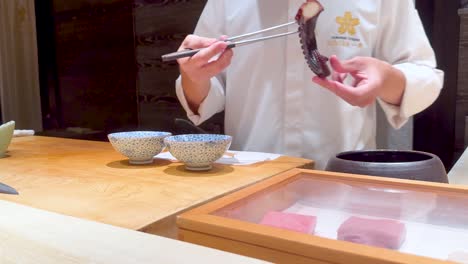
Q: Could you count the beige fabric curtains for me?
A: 1